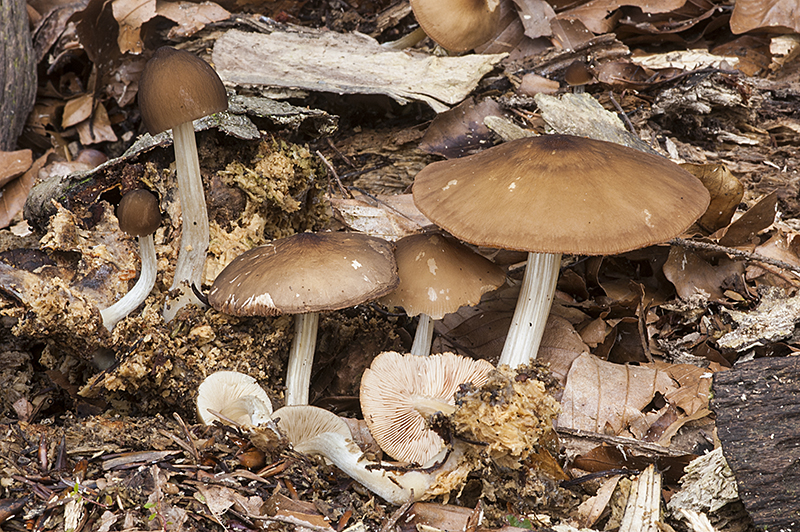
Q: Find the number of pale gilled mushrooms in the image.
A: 3